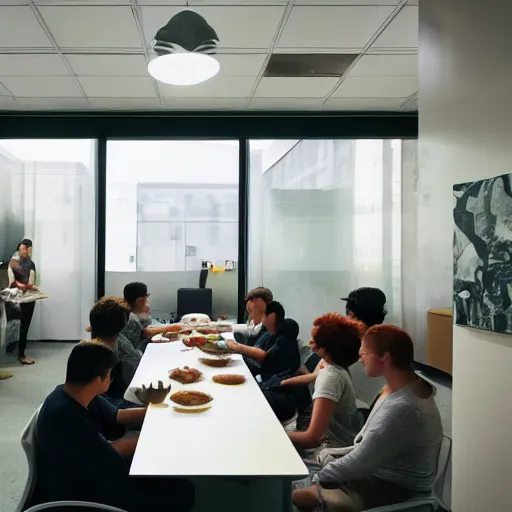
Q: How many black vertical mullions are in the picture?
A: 2